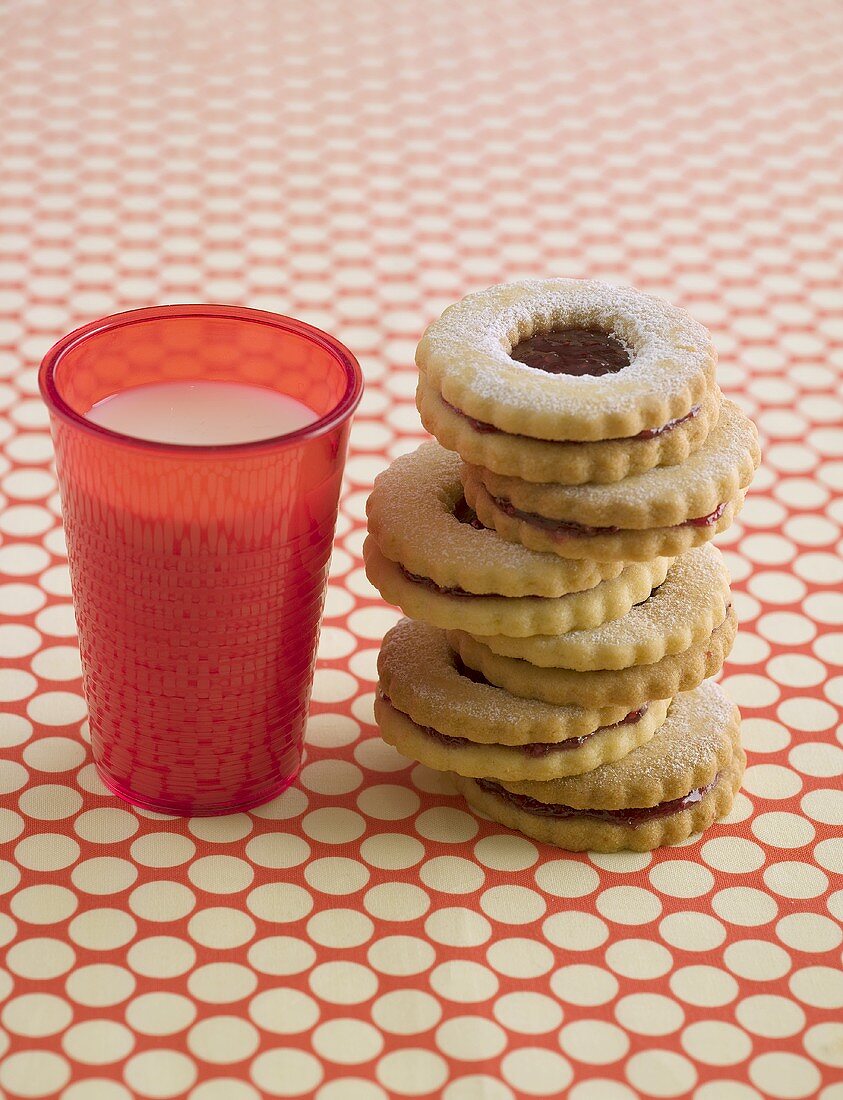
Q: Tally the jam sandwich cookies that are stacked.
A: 6